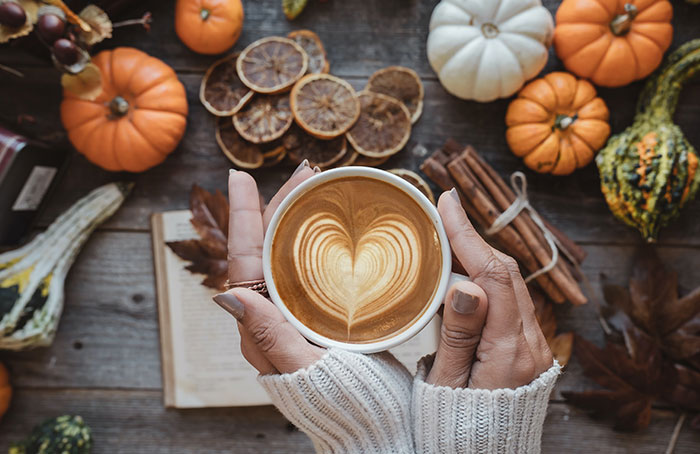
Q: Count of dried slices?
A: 13